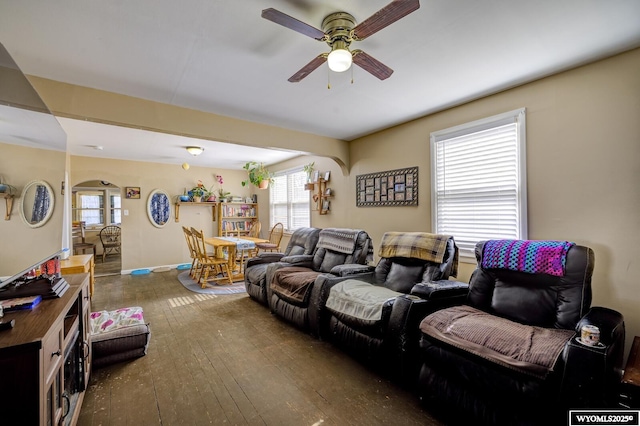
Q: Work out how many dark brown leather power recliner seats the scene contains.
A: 4